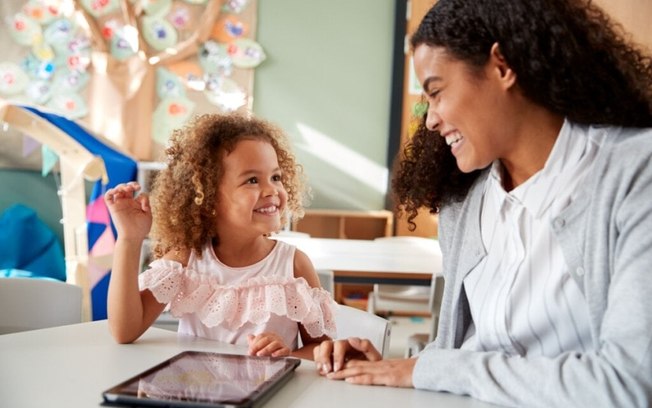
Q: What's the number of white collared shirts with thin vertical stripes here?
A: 1